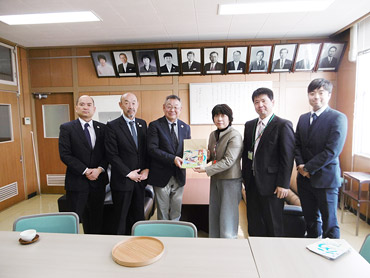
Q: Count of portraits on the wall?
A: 11